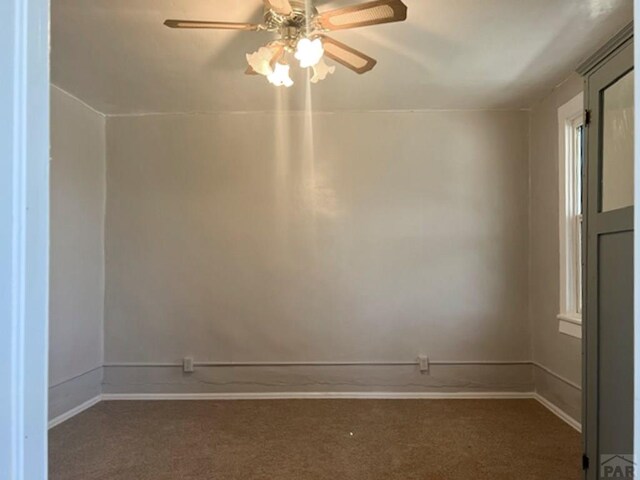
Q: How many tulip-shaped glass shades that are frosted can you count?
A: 4